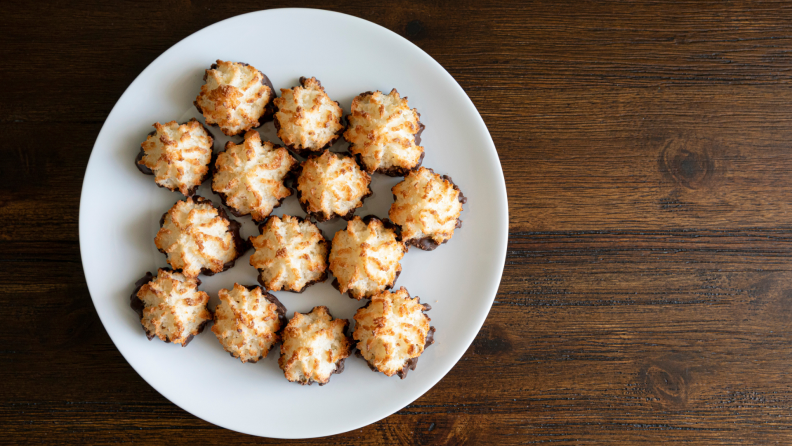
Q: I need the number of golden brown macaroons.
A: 14